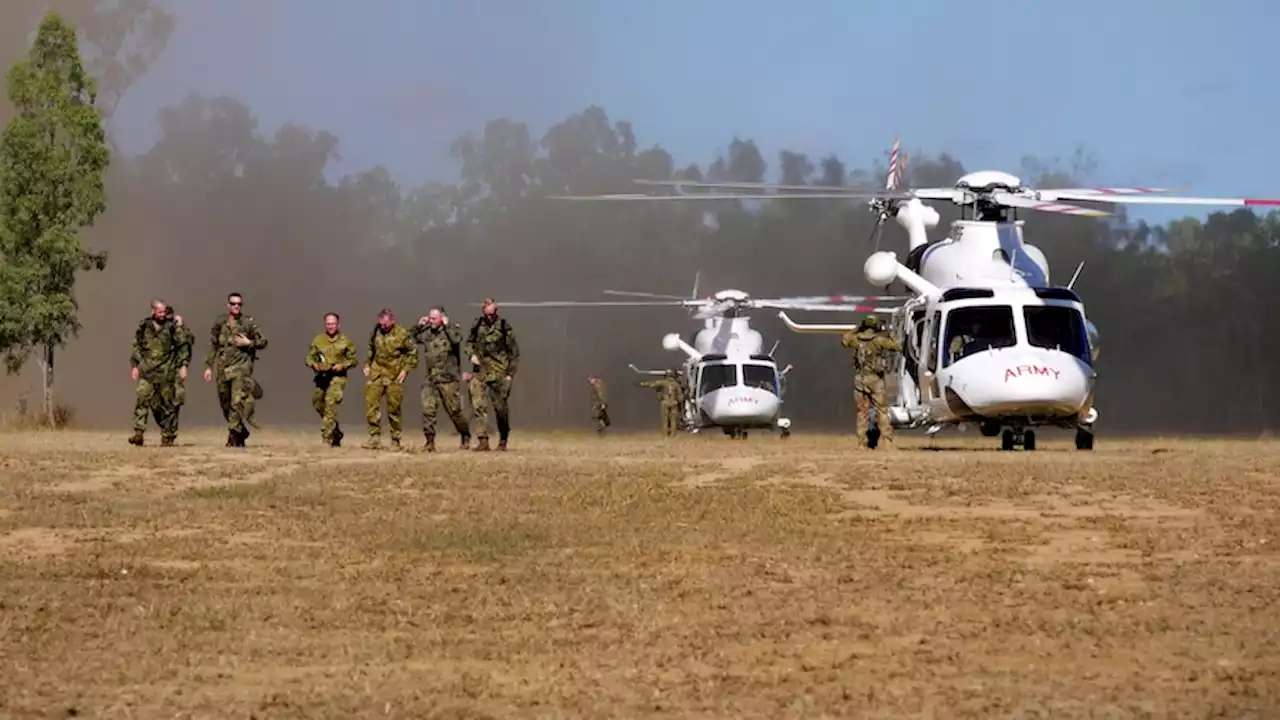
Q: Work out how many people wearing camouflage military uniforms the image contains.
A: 10